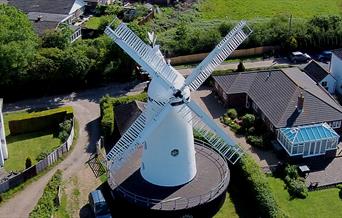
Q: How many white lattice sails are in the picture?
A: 4